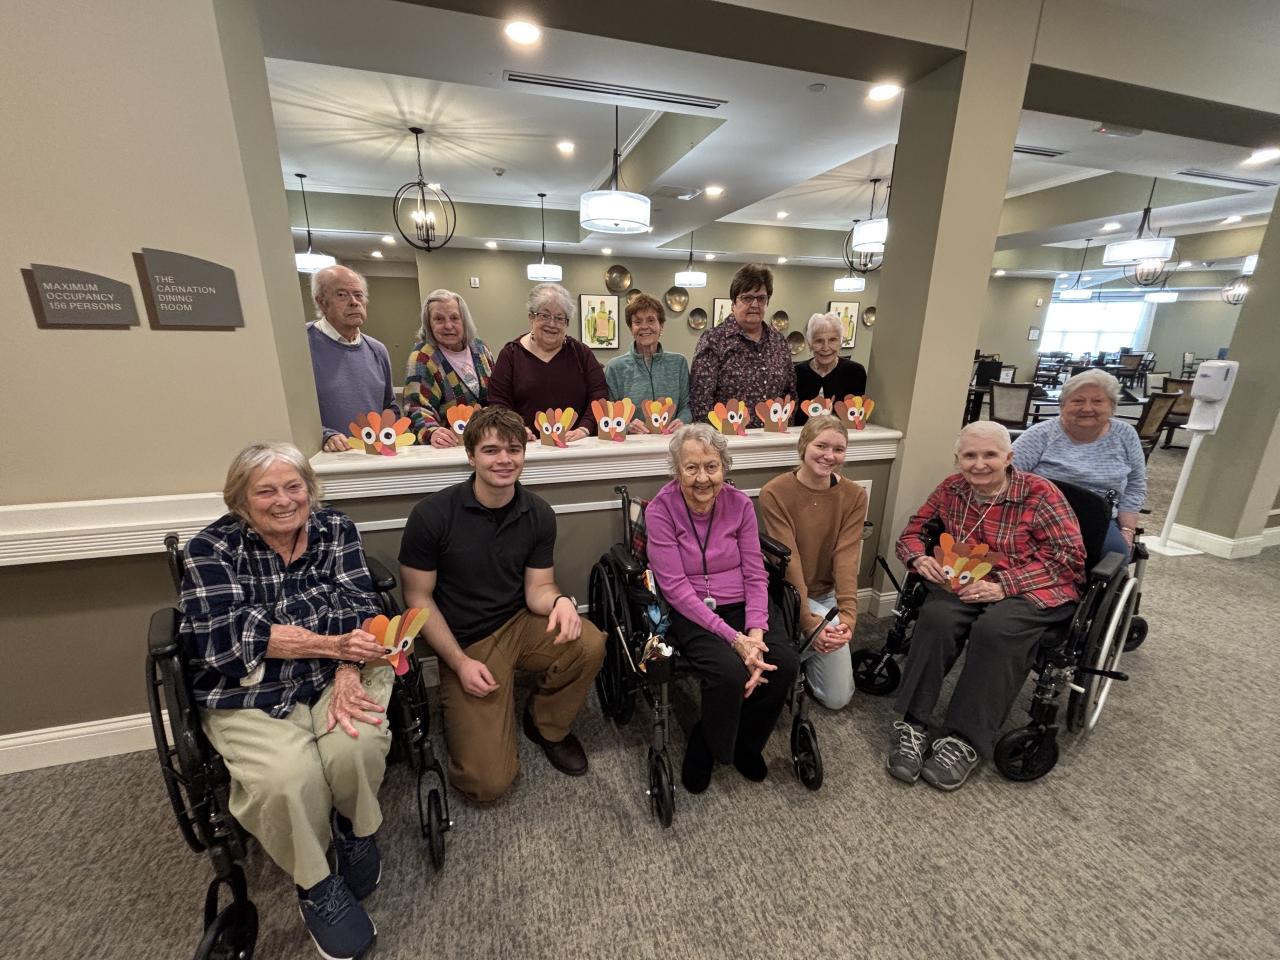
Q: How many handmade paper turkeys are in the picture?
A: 11